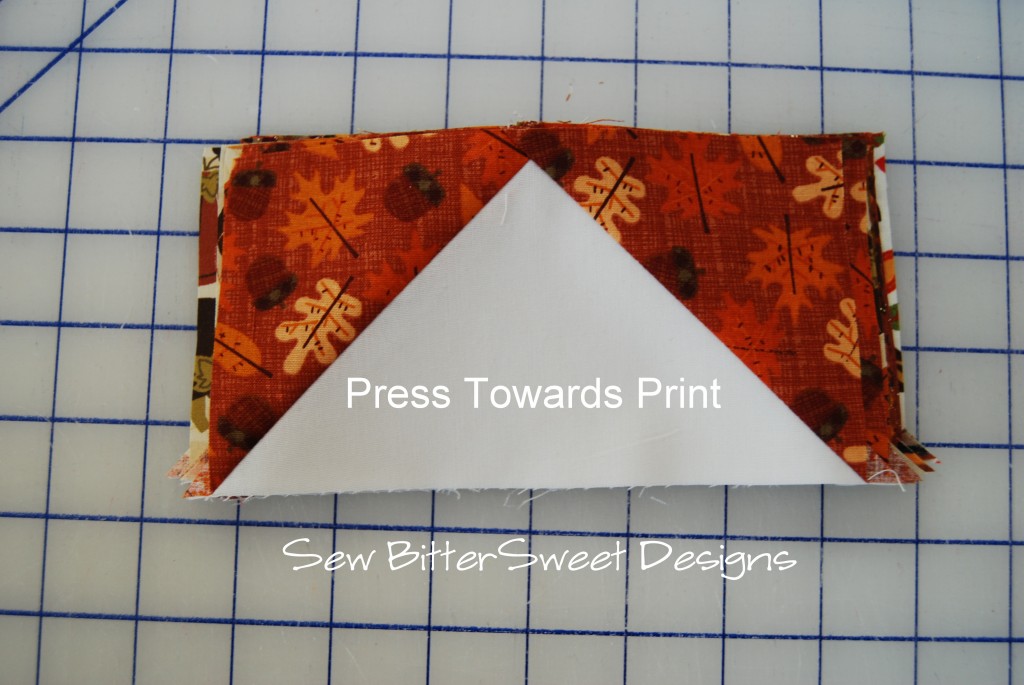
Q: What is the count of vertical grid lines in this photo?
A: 11